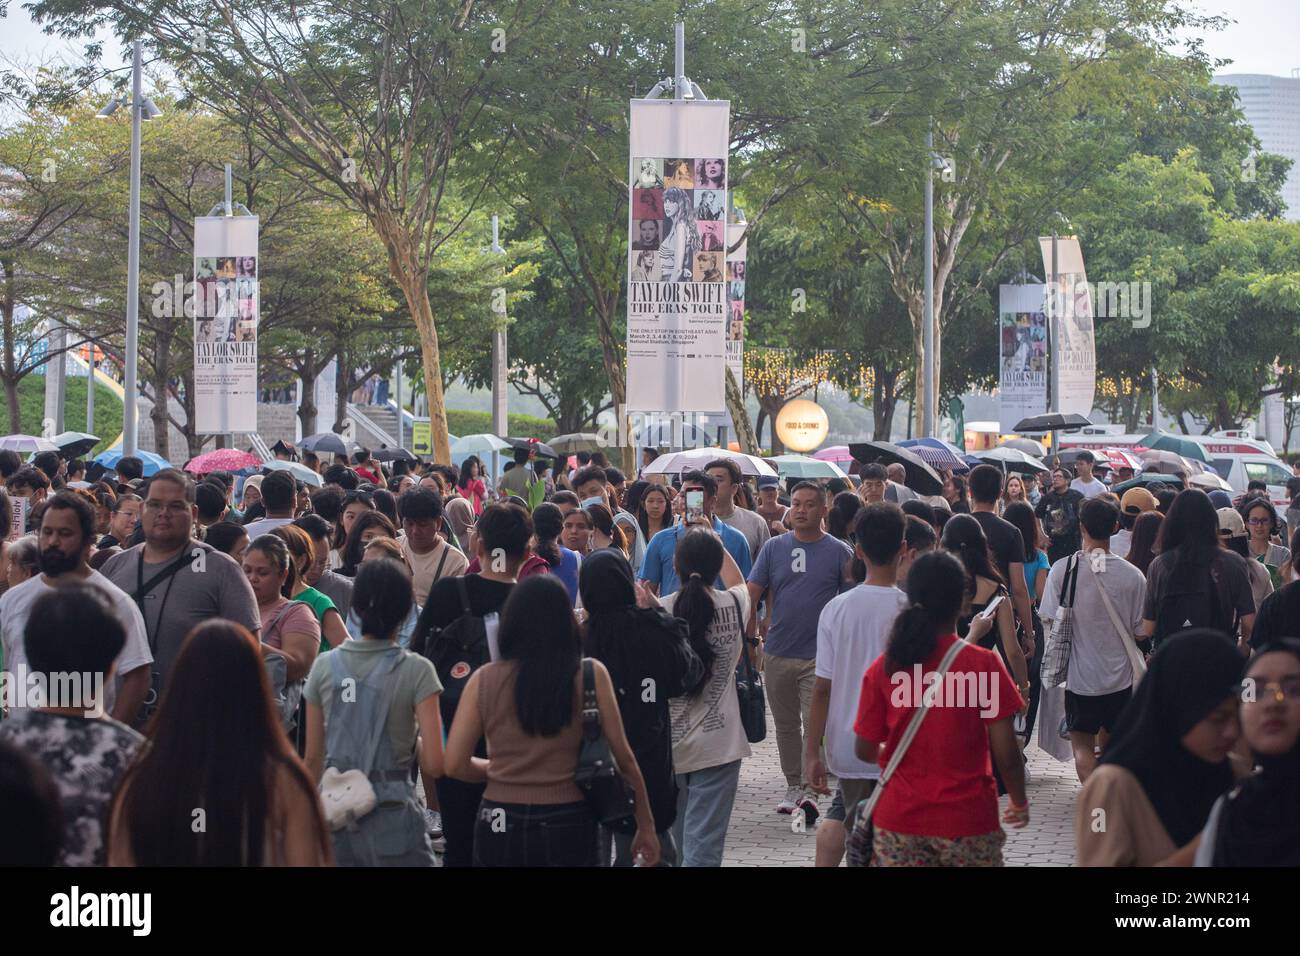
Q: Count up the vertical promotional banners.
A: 5